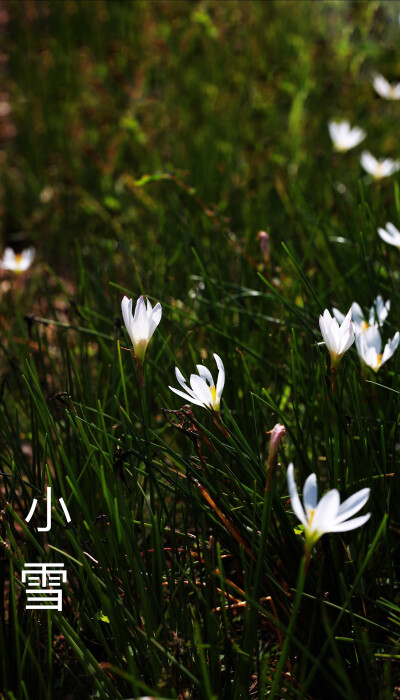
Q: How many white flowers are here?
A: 11